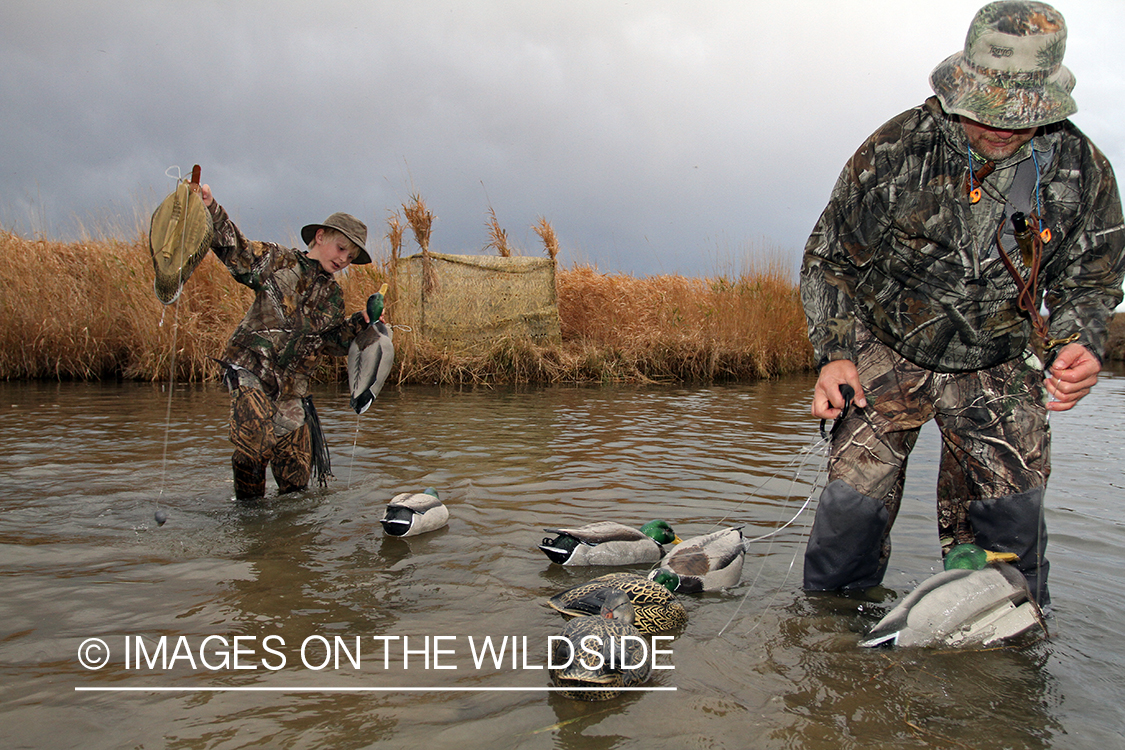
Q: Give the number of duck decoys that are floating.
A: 6